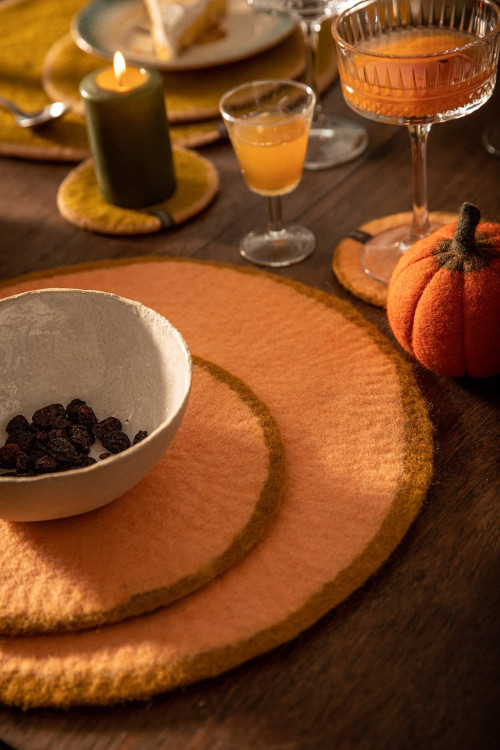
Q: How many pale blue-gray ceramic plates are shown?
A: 1